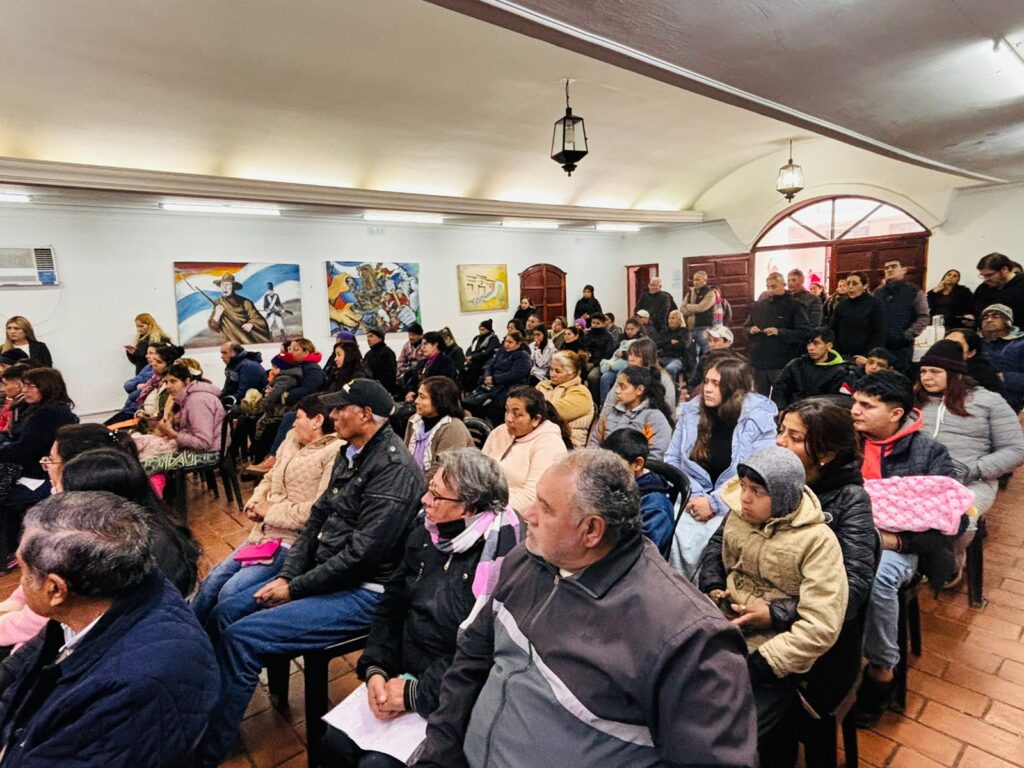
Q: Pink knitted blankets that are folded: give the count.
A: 1